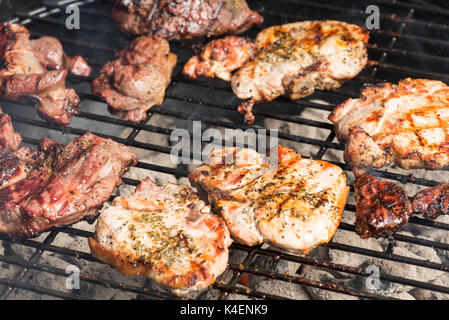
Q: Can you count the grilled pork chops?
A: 4